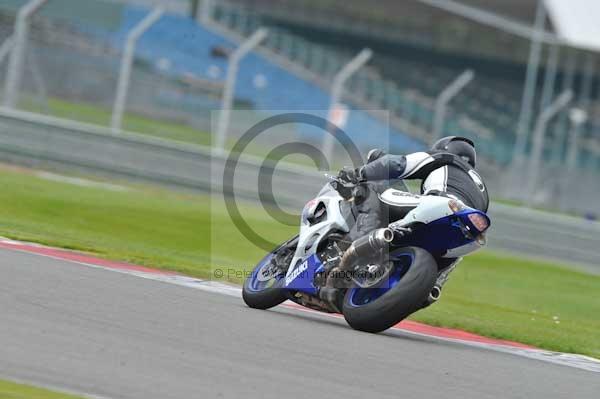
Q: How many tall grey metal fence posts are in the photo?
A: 6